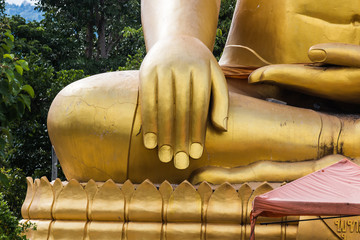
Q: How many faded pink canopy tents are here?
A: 1